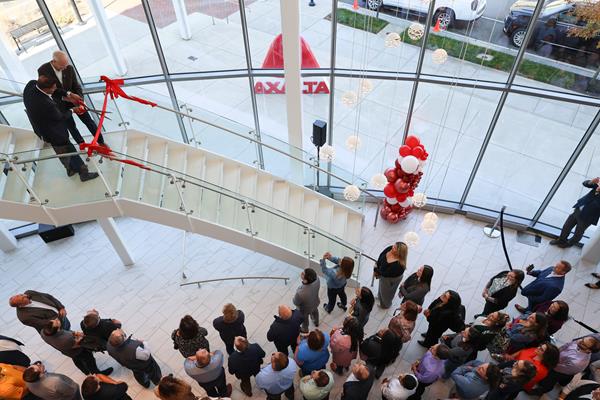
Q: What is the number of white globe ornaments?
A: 13